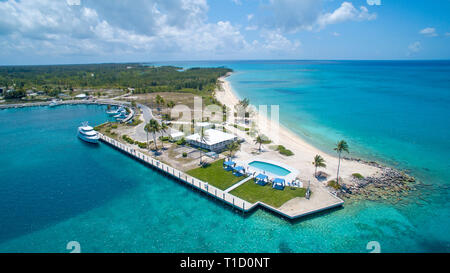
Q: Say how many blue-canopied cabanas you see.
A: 4